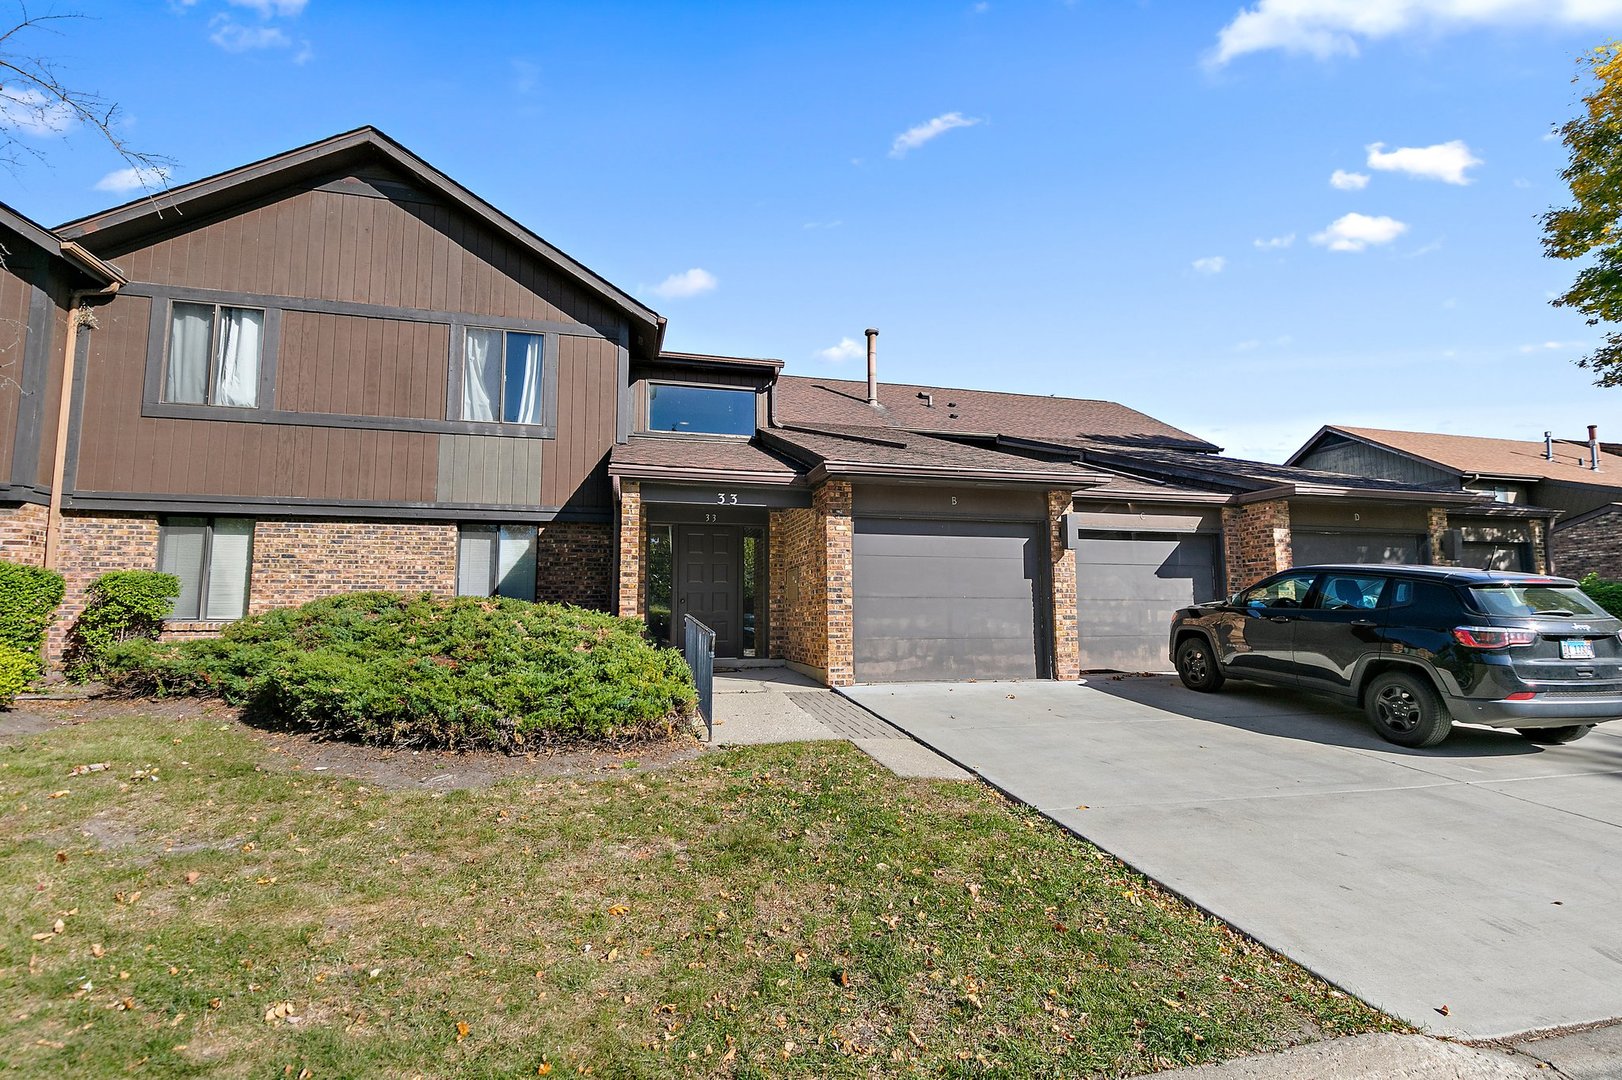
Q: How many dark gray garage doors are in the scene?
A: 4